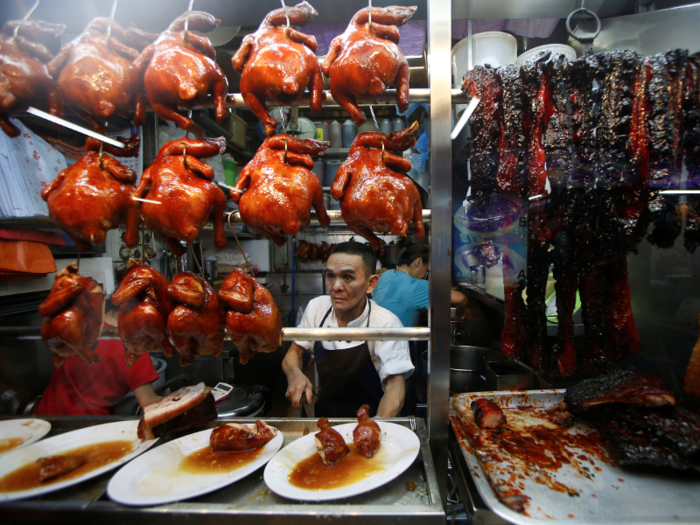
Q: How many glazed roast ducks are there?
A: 13